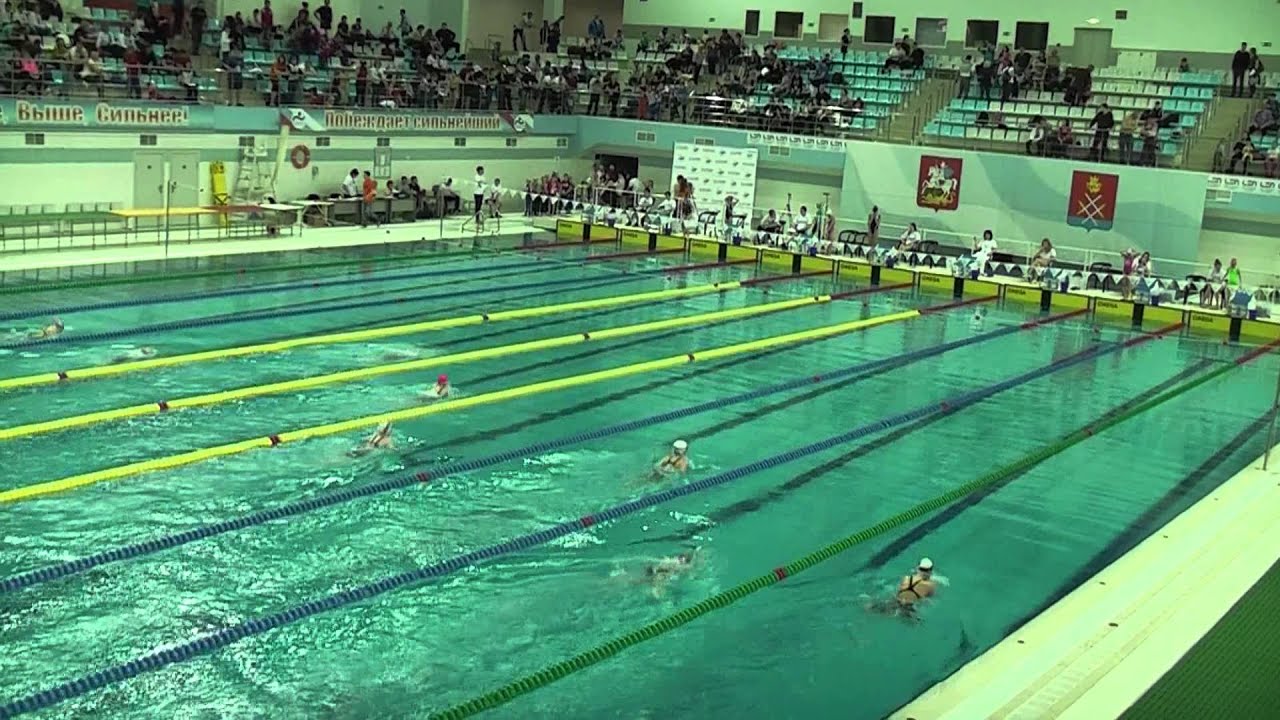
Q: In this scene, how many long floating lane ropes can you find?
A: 9